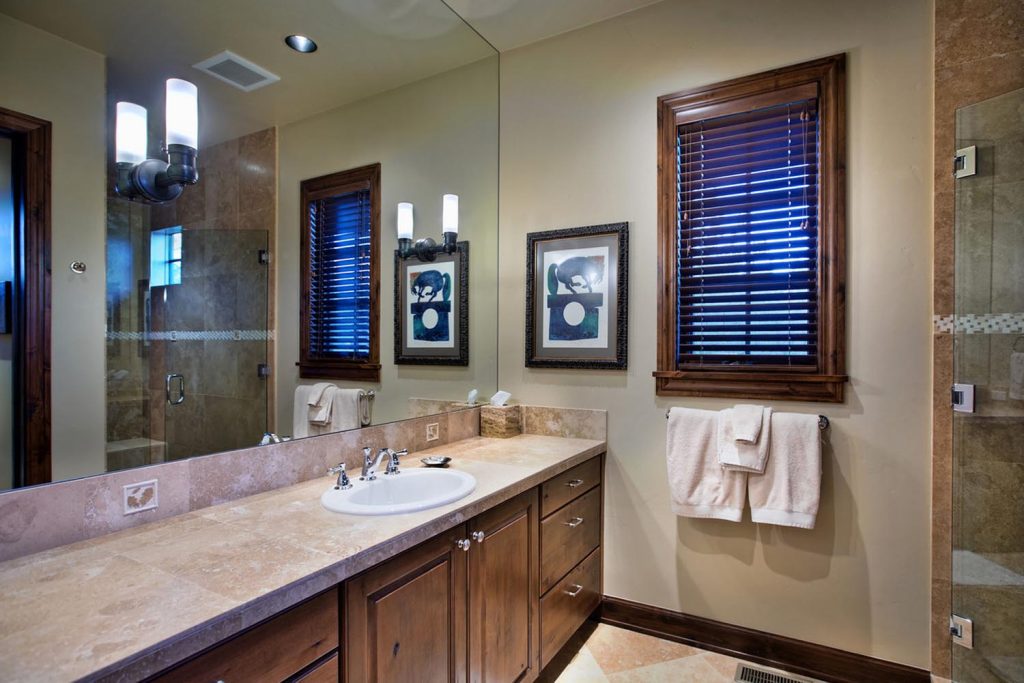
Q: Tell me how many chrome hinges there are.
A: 3